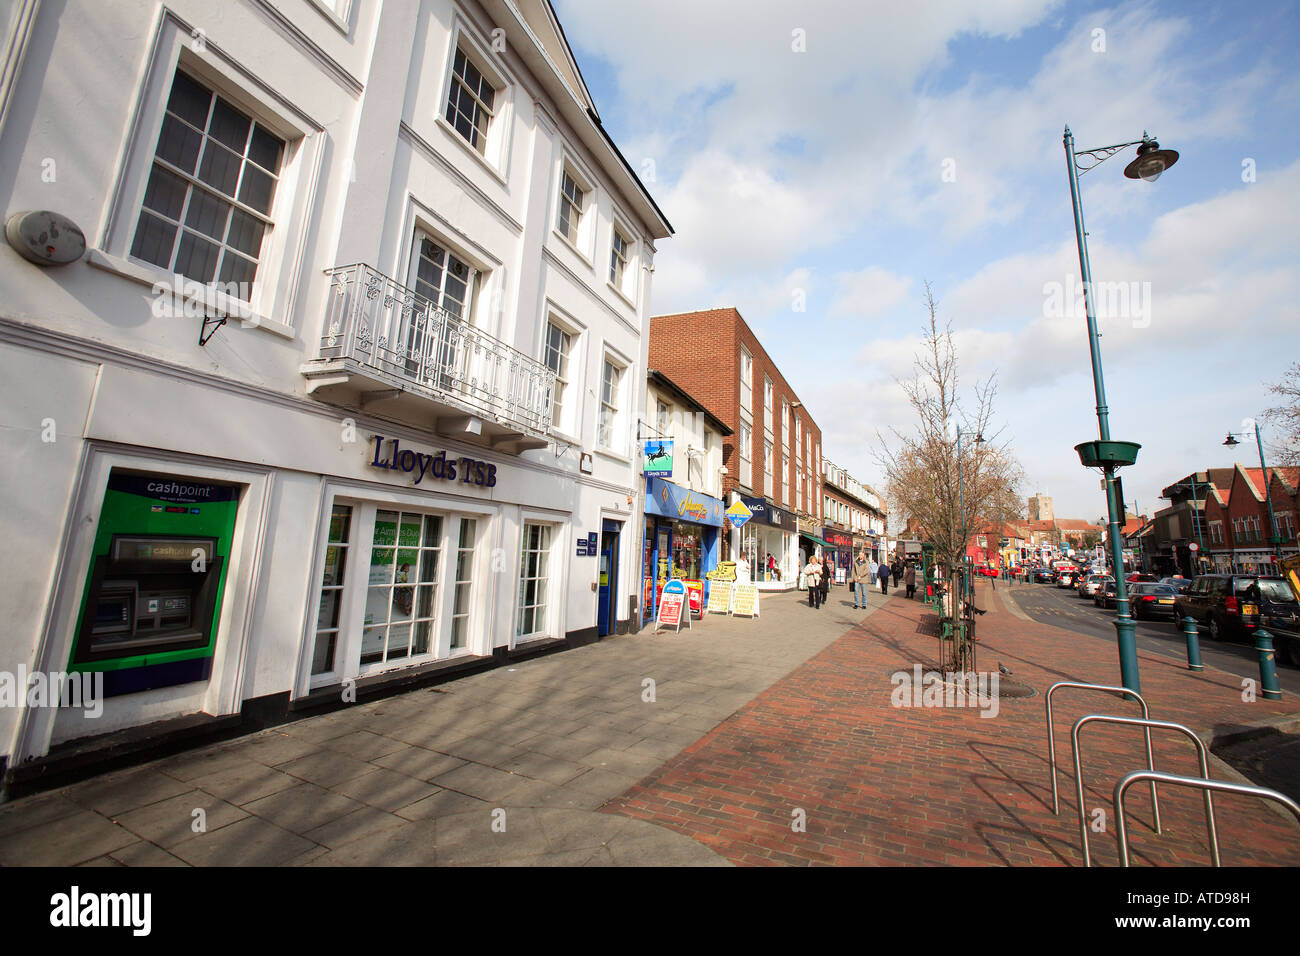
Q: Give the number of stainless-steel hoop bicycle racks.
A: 3